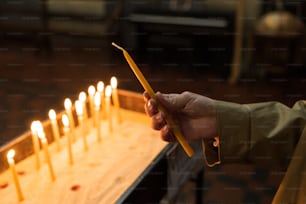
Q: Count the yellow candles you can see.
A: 14